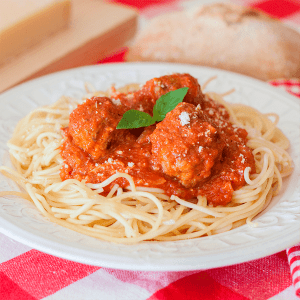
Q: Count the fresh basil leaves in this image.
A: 2